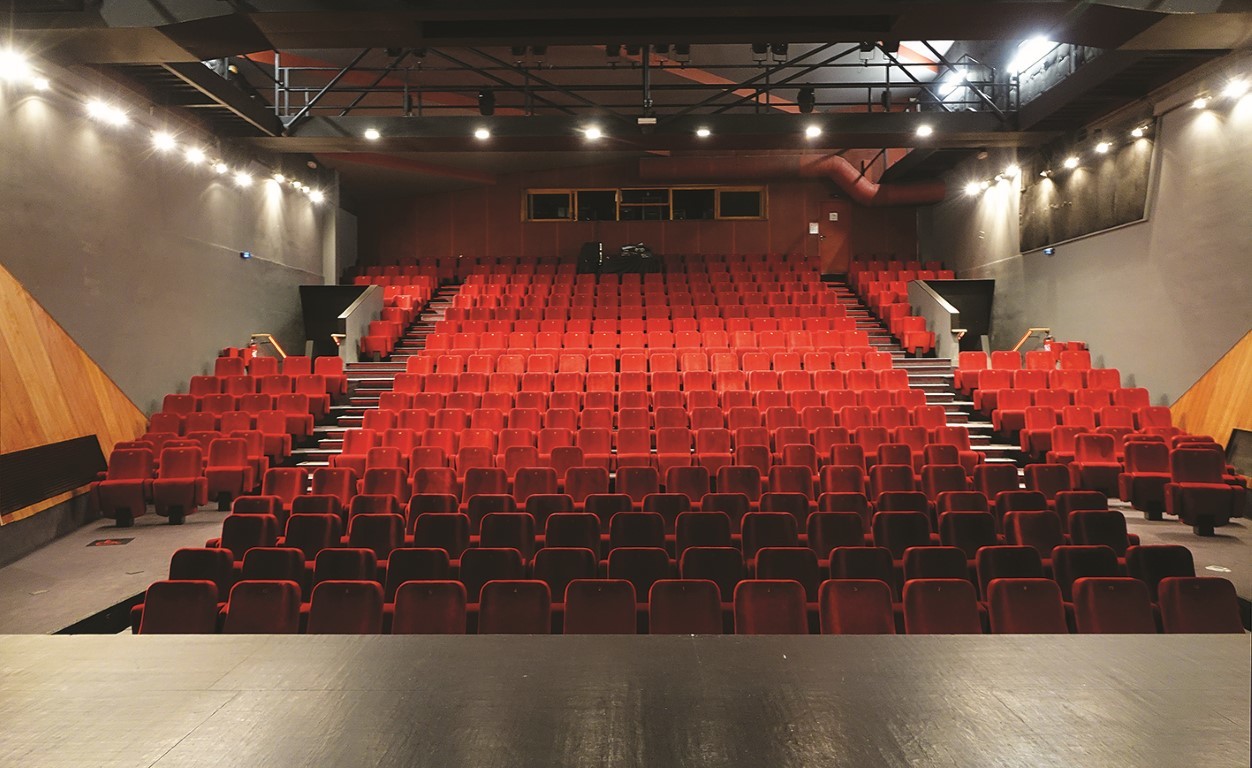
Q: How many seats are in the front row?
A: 13